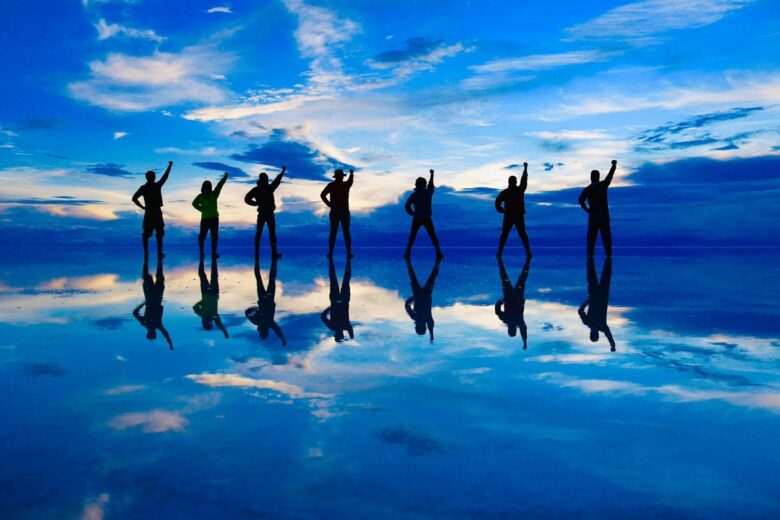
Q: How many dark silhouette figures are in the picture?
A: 7